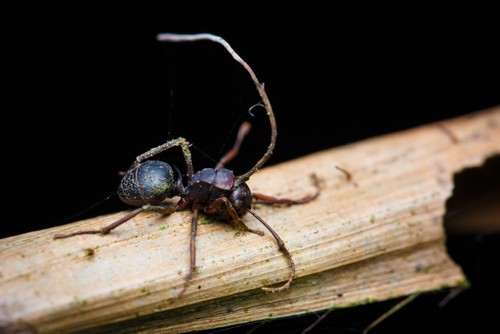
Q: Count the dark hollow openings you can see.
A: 1